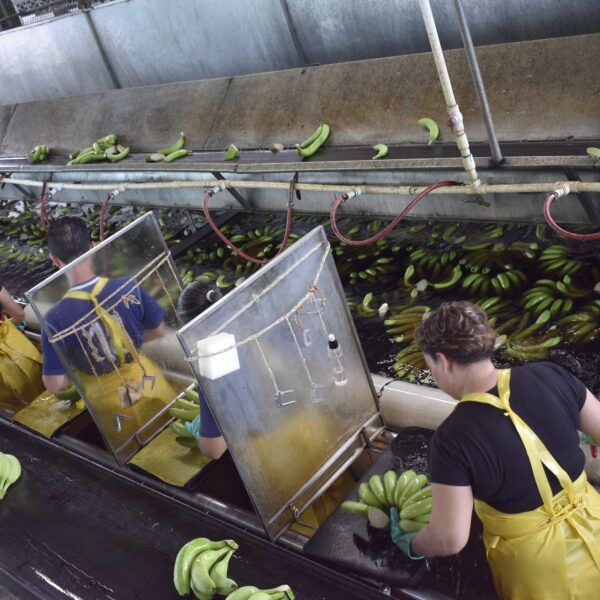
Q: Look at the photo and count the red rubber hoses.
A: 5